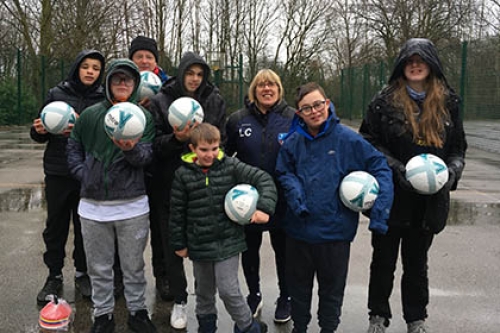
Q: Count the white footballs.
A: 7